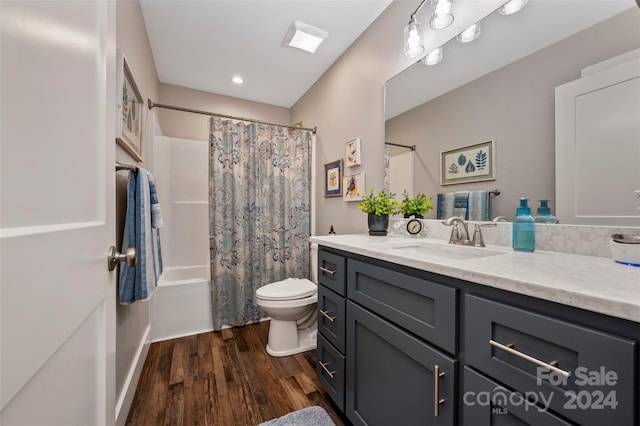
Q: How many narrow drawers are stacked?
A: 3